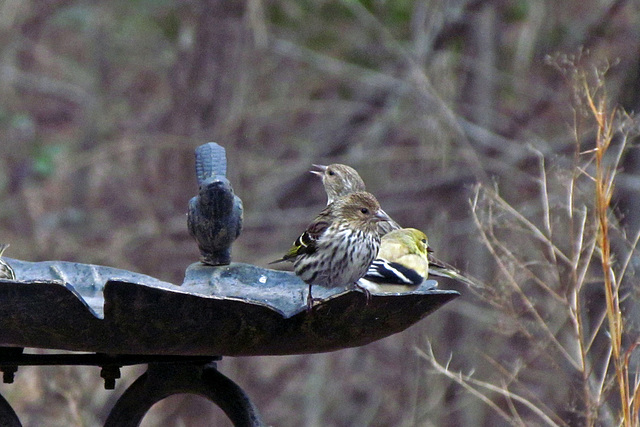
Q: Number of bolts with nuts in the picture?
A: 2